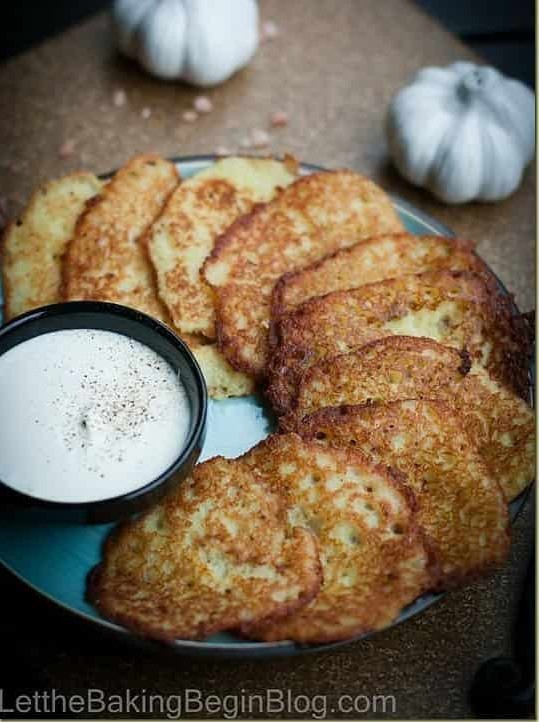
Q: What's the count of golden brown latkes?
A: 10